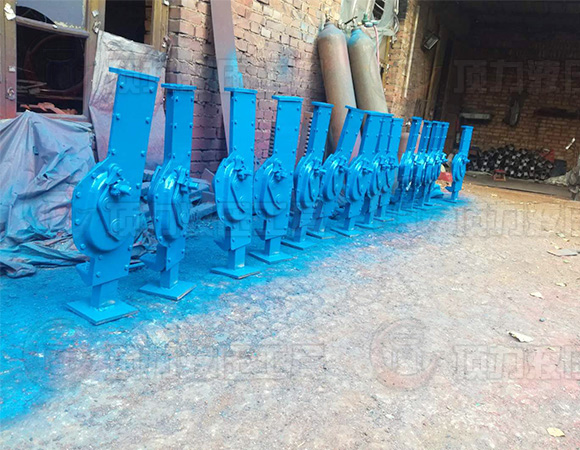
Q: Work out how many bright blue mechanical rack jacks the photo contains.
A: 14